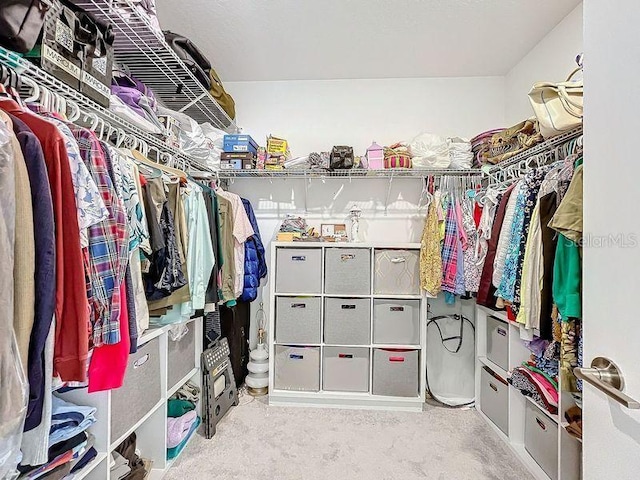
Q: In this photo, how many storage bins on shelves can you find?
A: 14